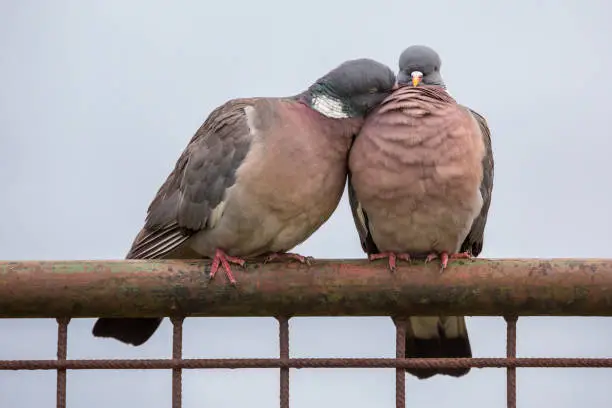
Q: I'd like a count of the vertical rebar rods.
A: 5